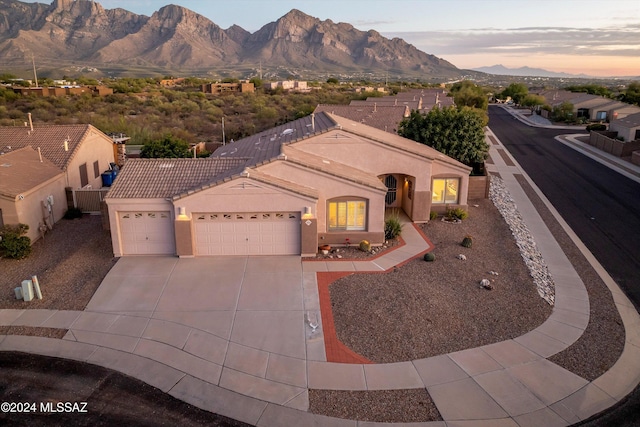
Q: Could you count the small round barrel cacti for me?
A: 3